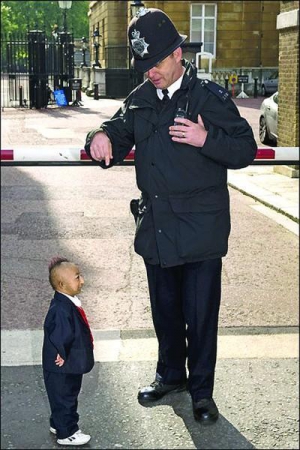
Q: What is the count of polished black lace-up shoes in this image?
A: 2